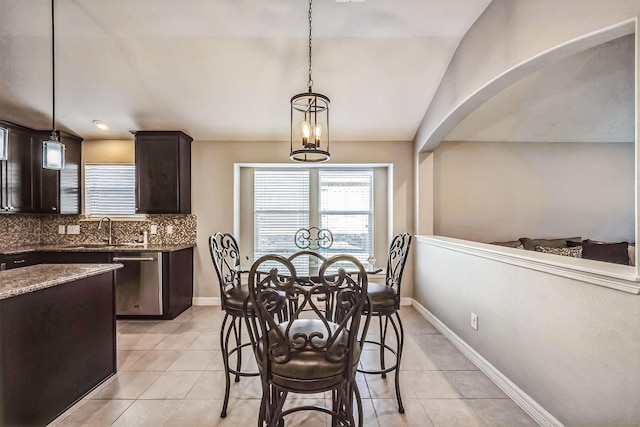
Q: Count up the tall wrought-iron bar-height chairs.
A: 4